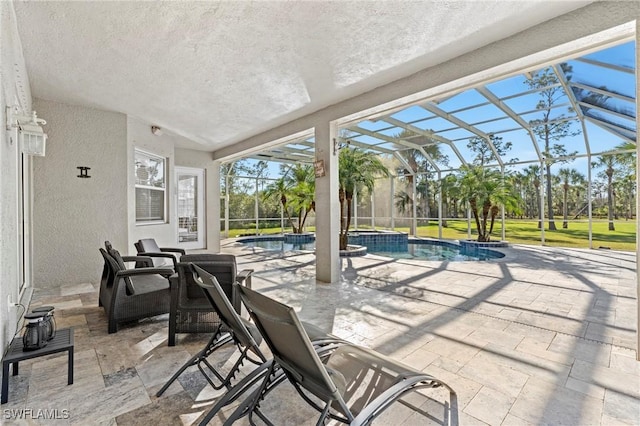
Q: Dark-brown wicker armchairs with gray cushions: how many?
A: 3